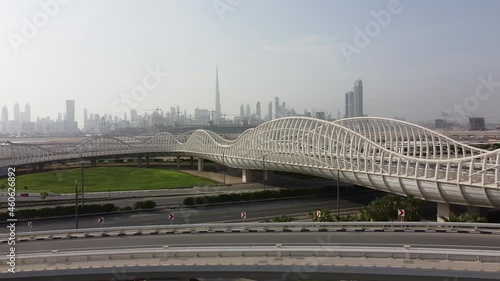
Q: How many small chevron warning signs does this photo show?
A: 6